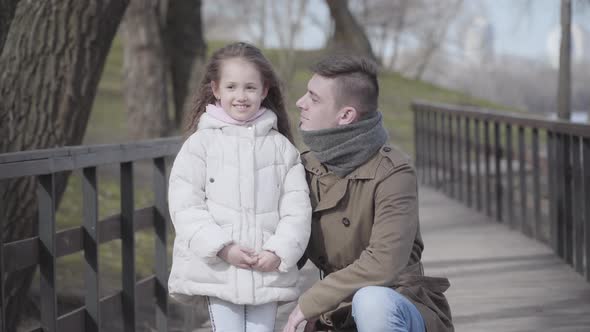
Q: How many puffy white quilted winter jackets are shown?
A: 1